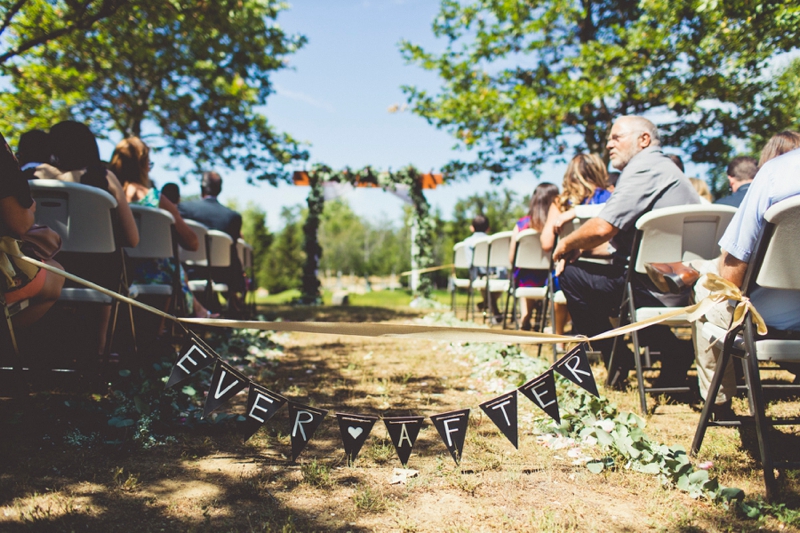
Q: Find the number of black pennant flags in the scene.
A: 10